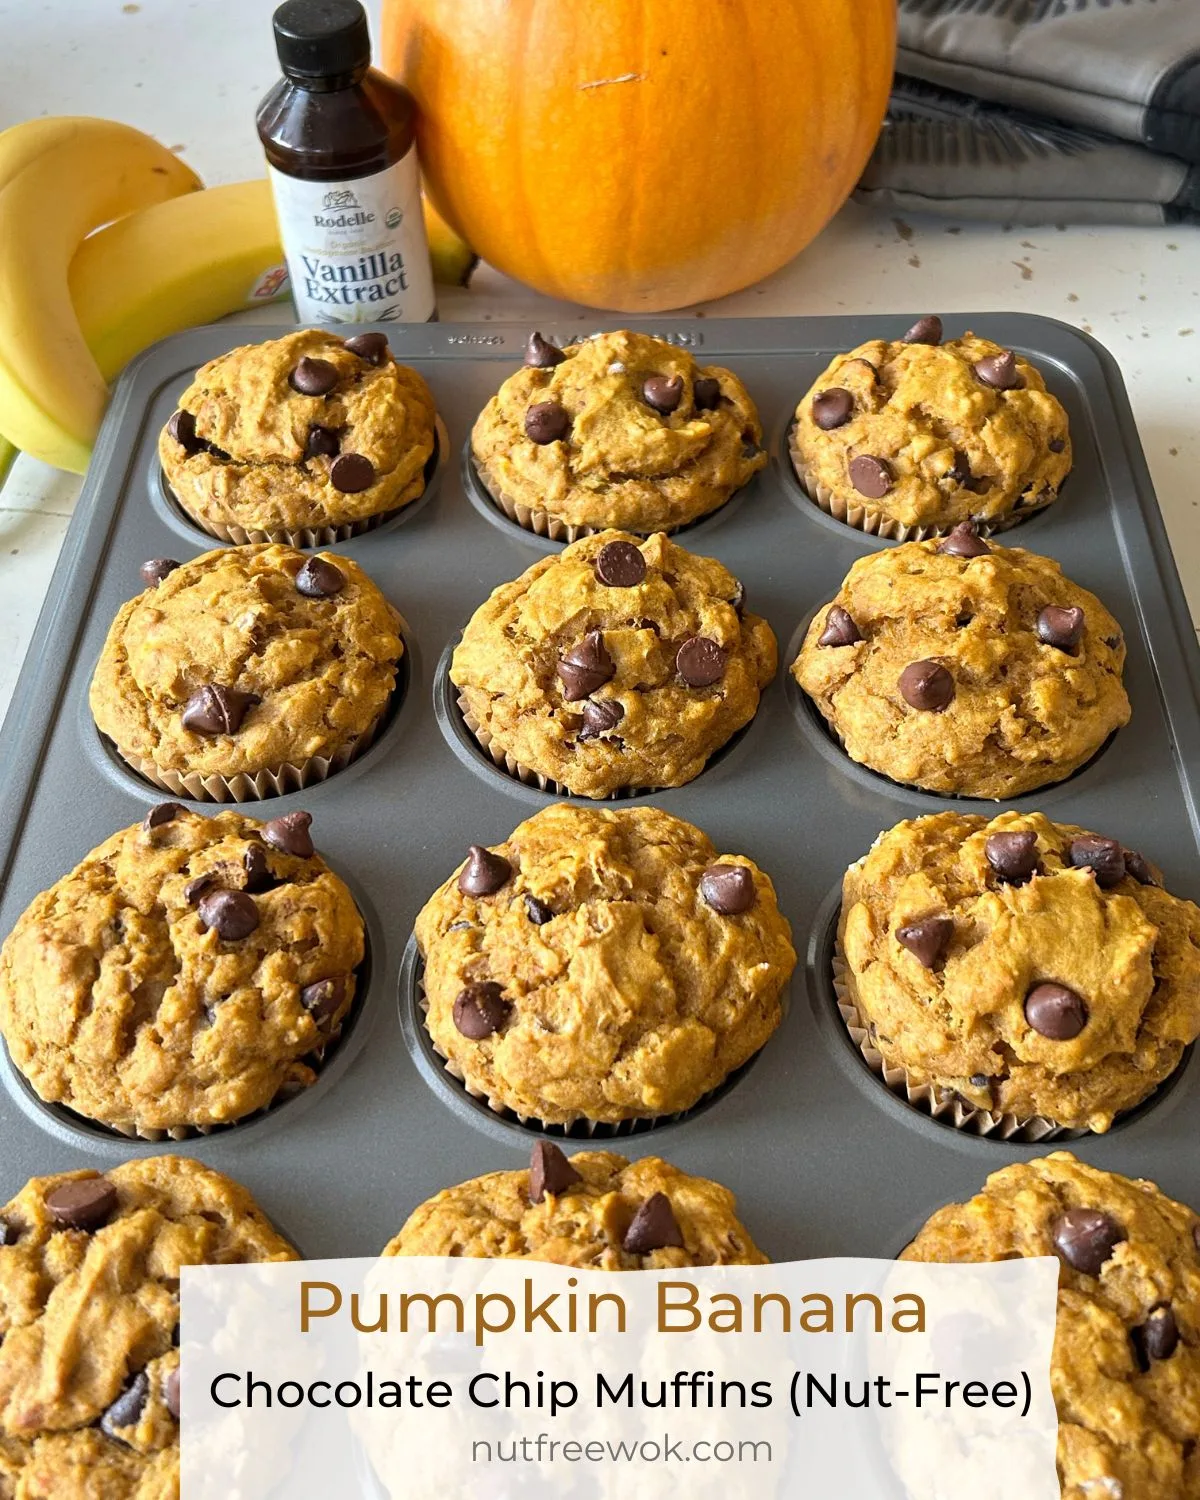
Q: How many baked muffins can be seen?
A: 12